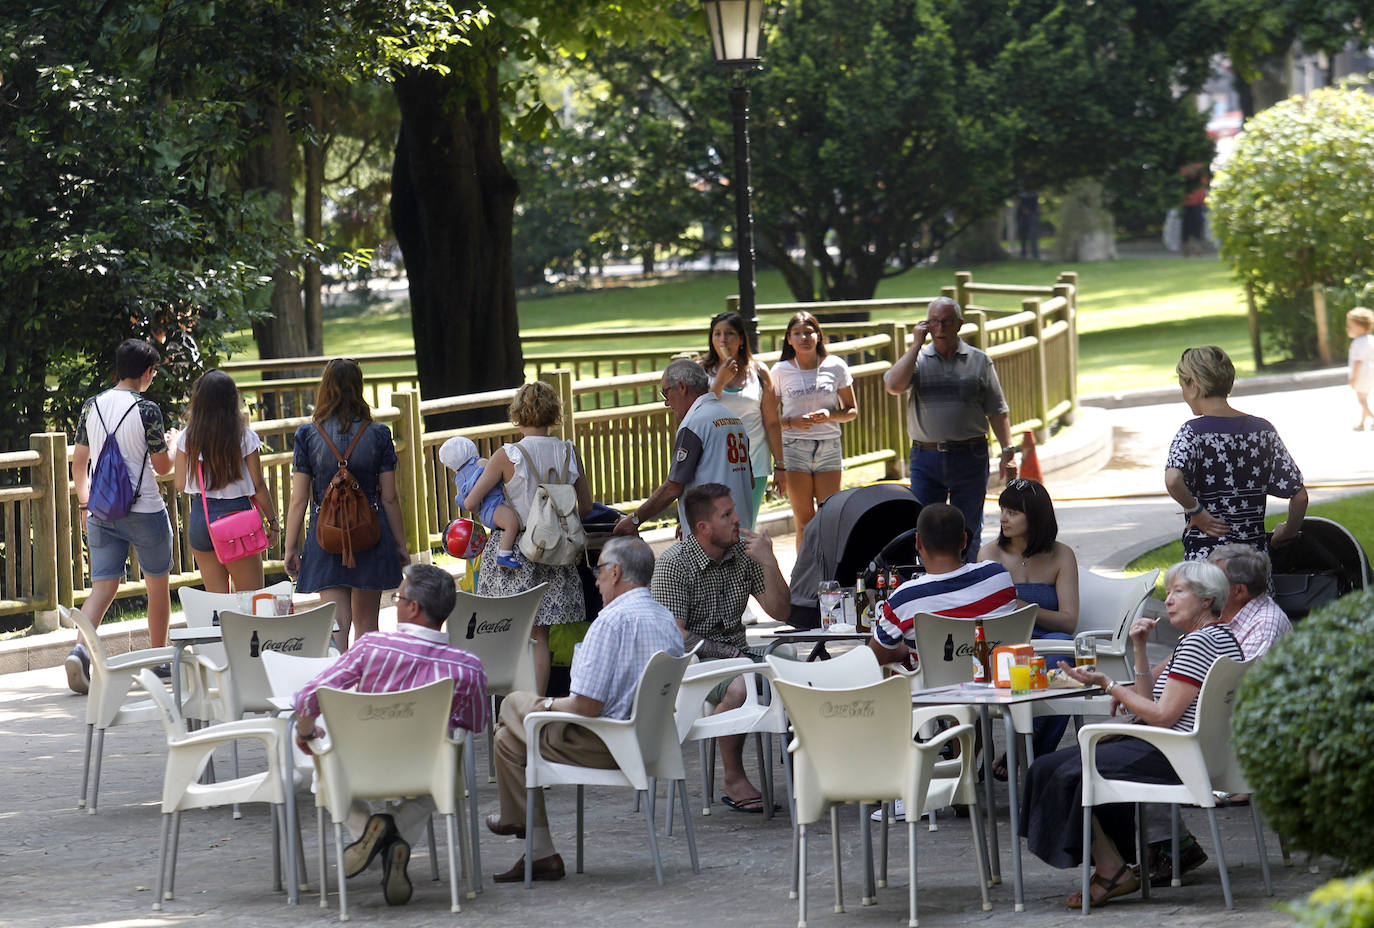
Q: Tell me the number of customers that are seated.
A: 7